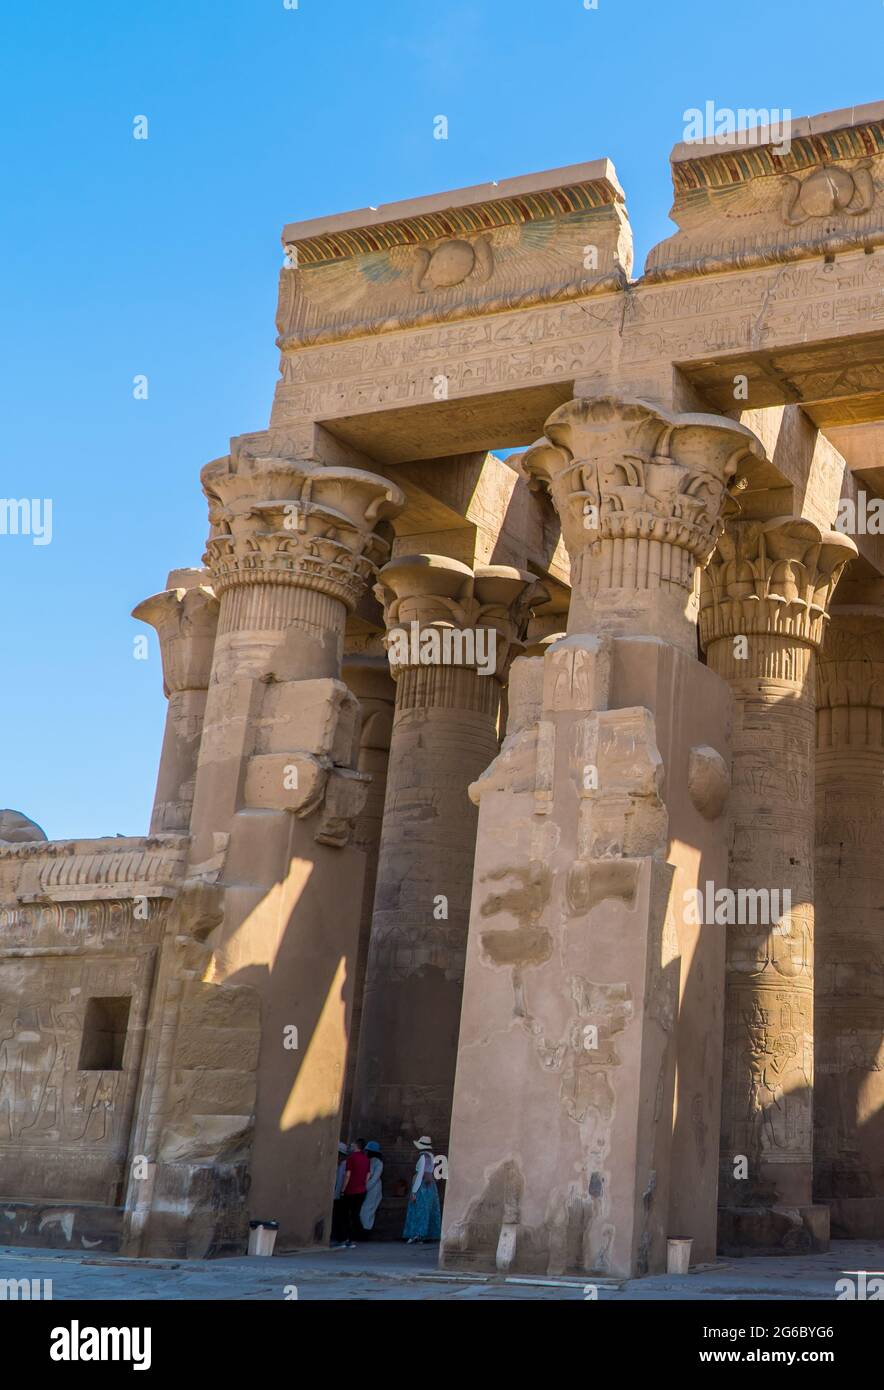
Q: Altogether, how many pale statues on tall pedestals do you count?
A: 0